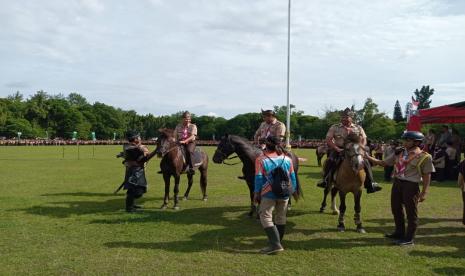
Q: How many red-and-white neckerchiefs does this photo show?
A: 4